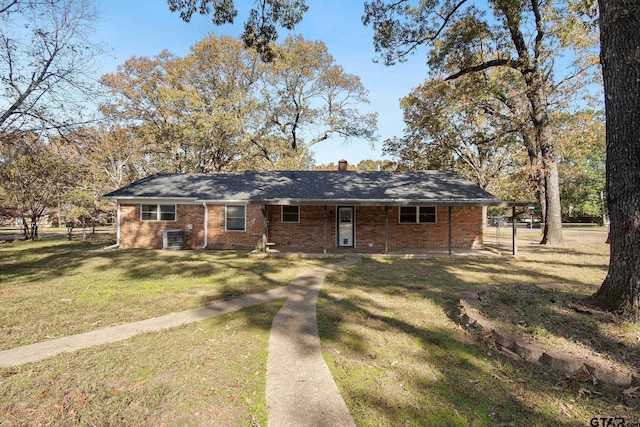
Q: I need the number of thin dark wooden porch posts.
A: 5